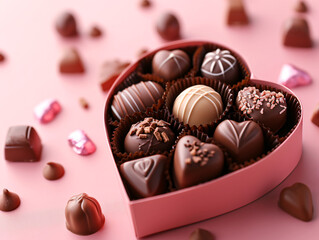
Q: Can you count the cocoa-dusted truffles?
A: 0